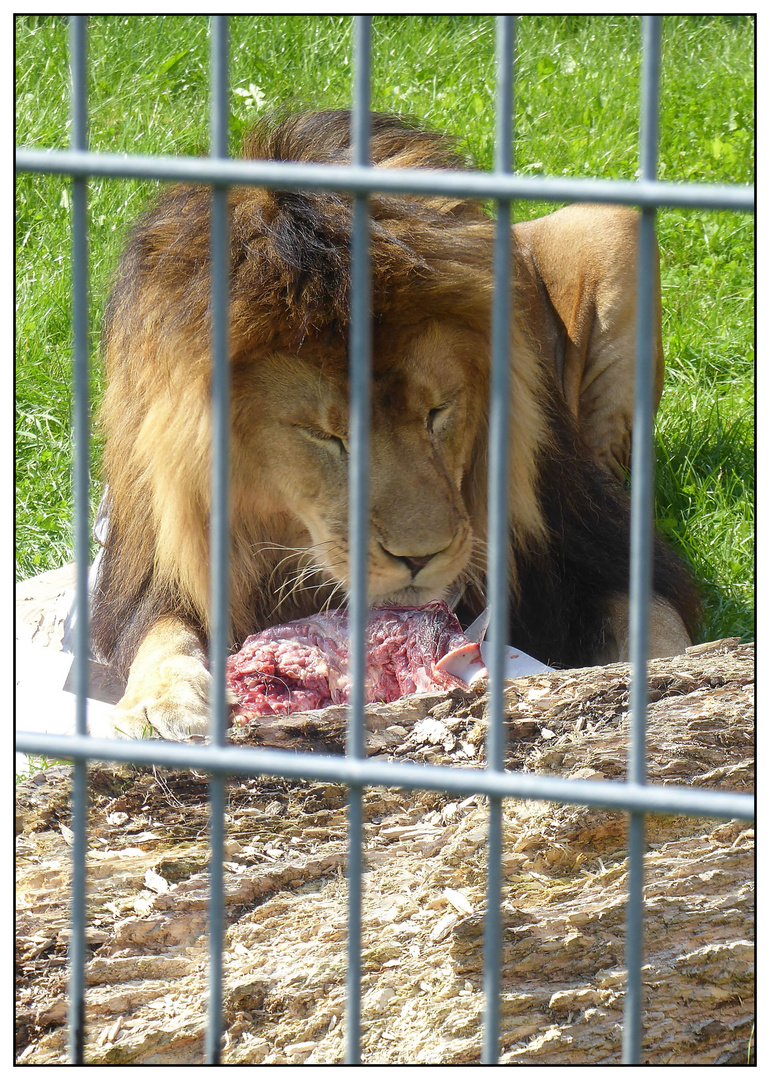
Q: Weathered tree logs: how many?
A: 1